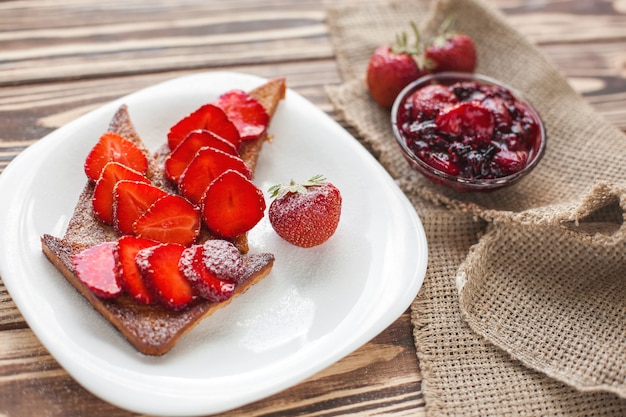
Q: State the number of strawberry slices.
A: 14